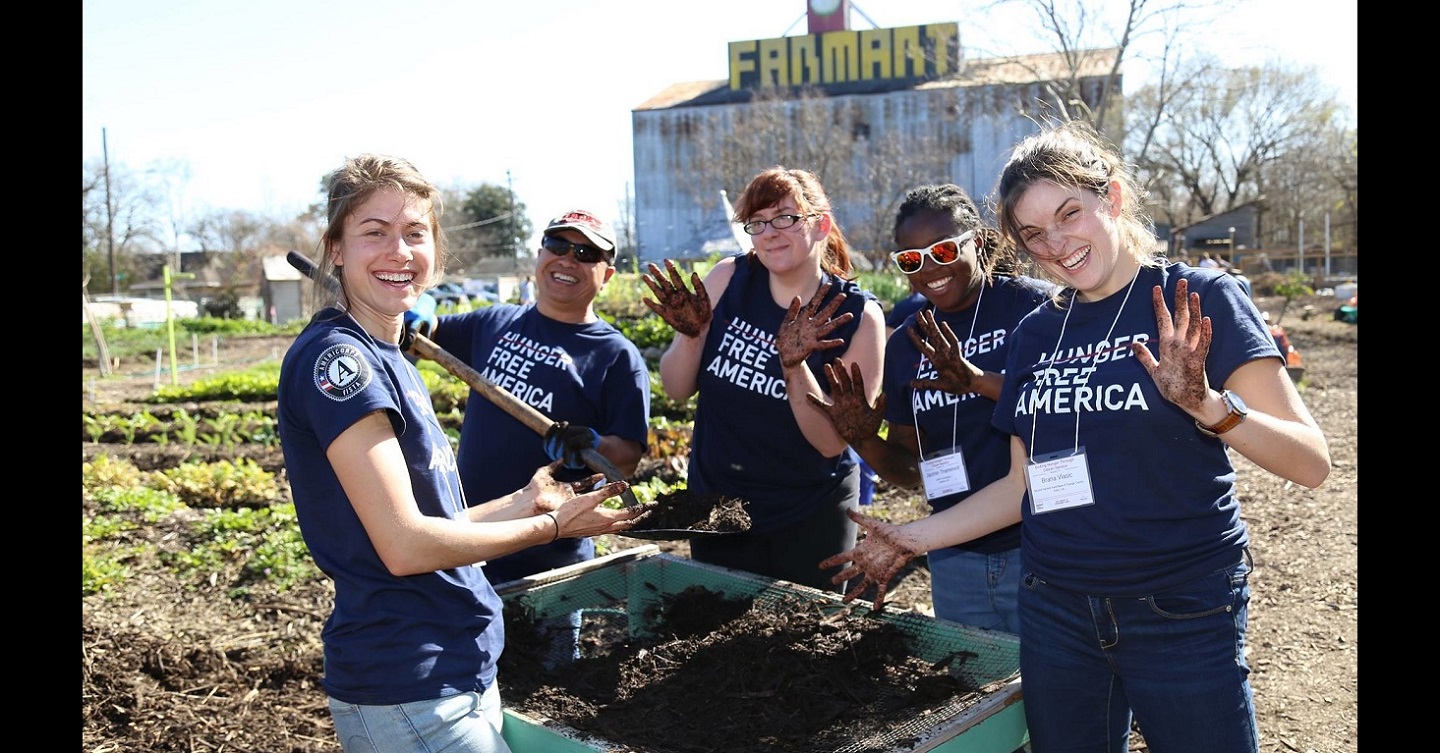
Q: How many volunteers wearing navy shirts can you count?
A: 5